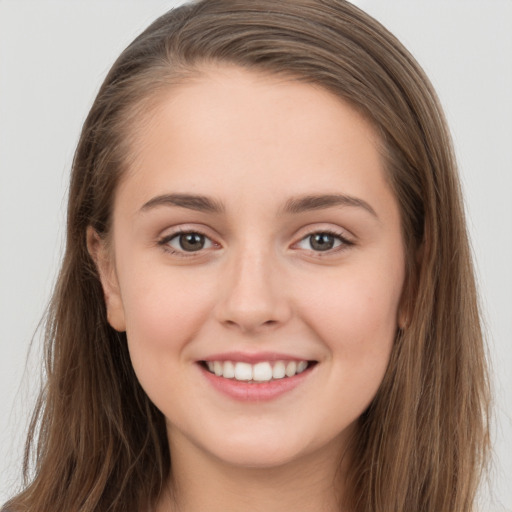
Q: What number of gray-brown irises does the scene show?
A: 2